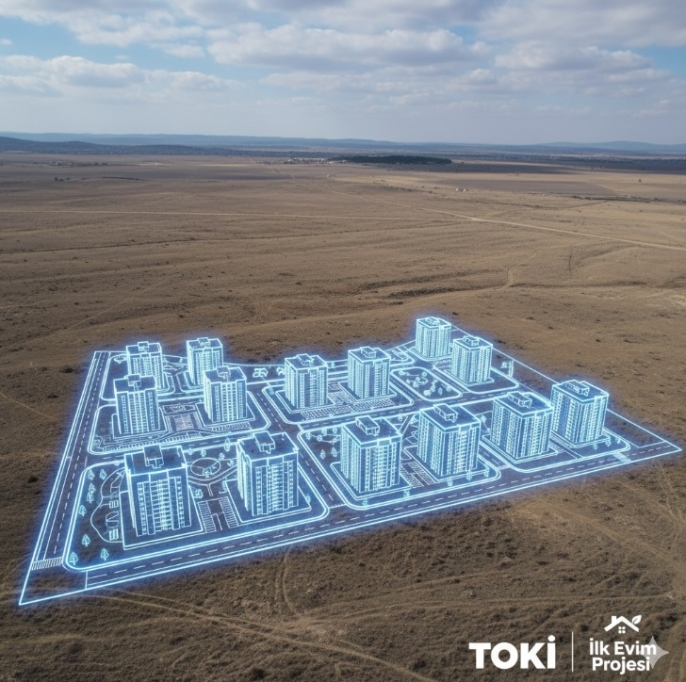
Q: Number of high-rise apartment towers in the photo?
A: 14